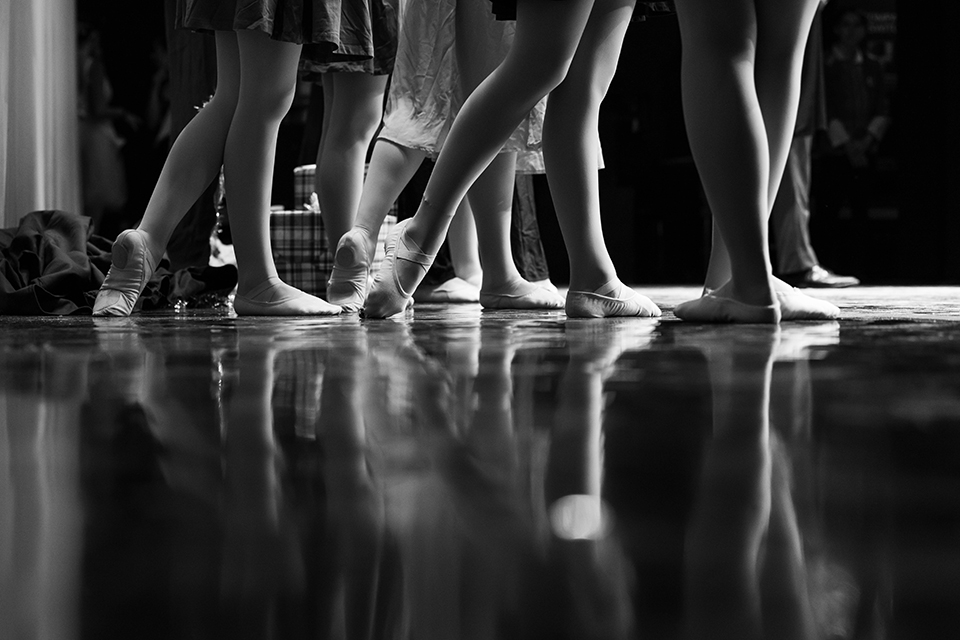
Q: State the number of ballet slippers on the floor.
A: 9